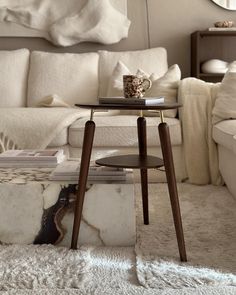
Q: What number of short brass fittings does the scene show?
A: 3